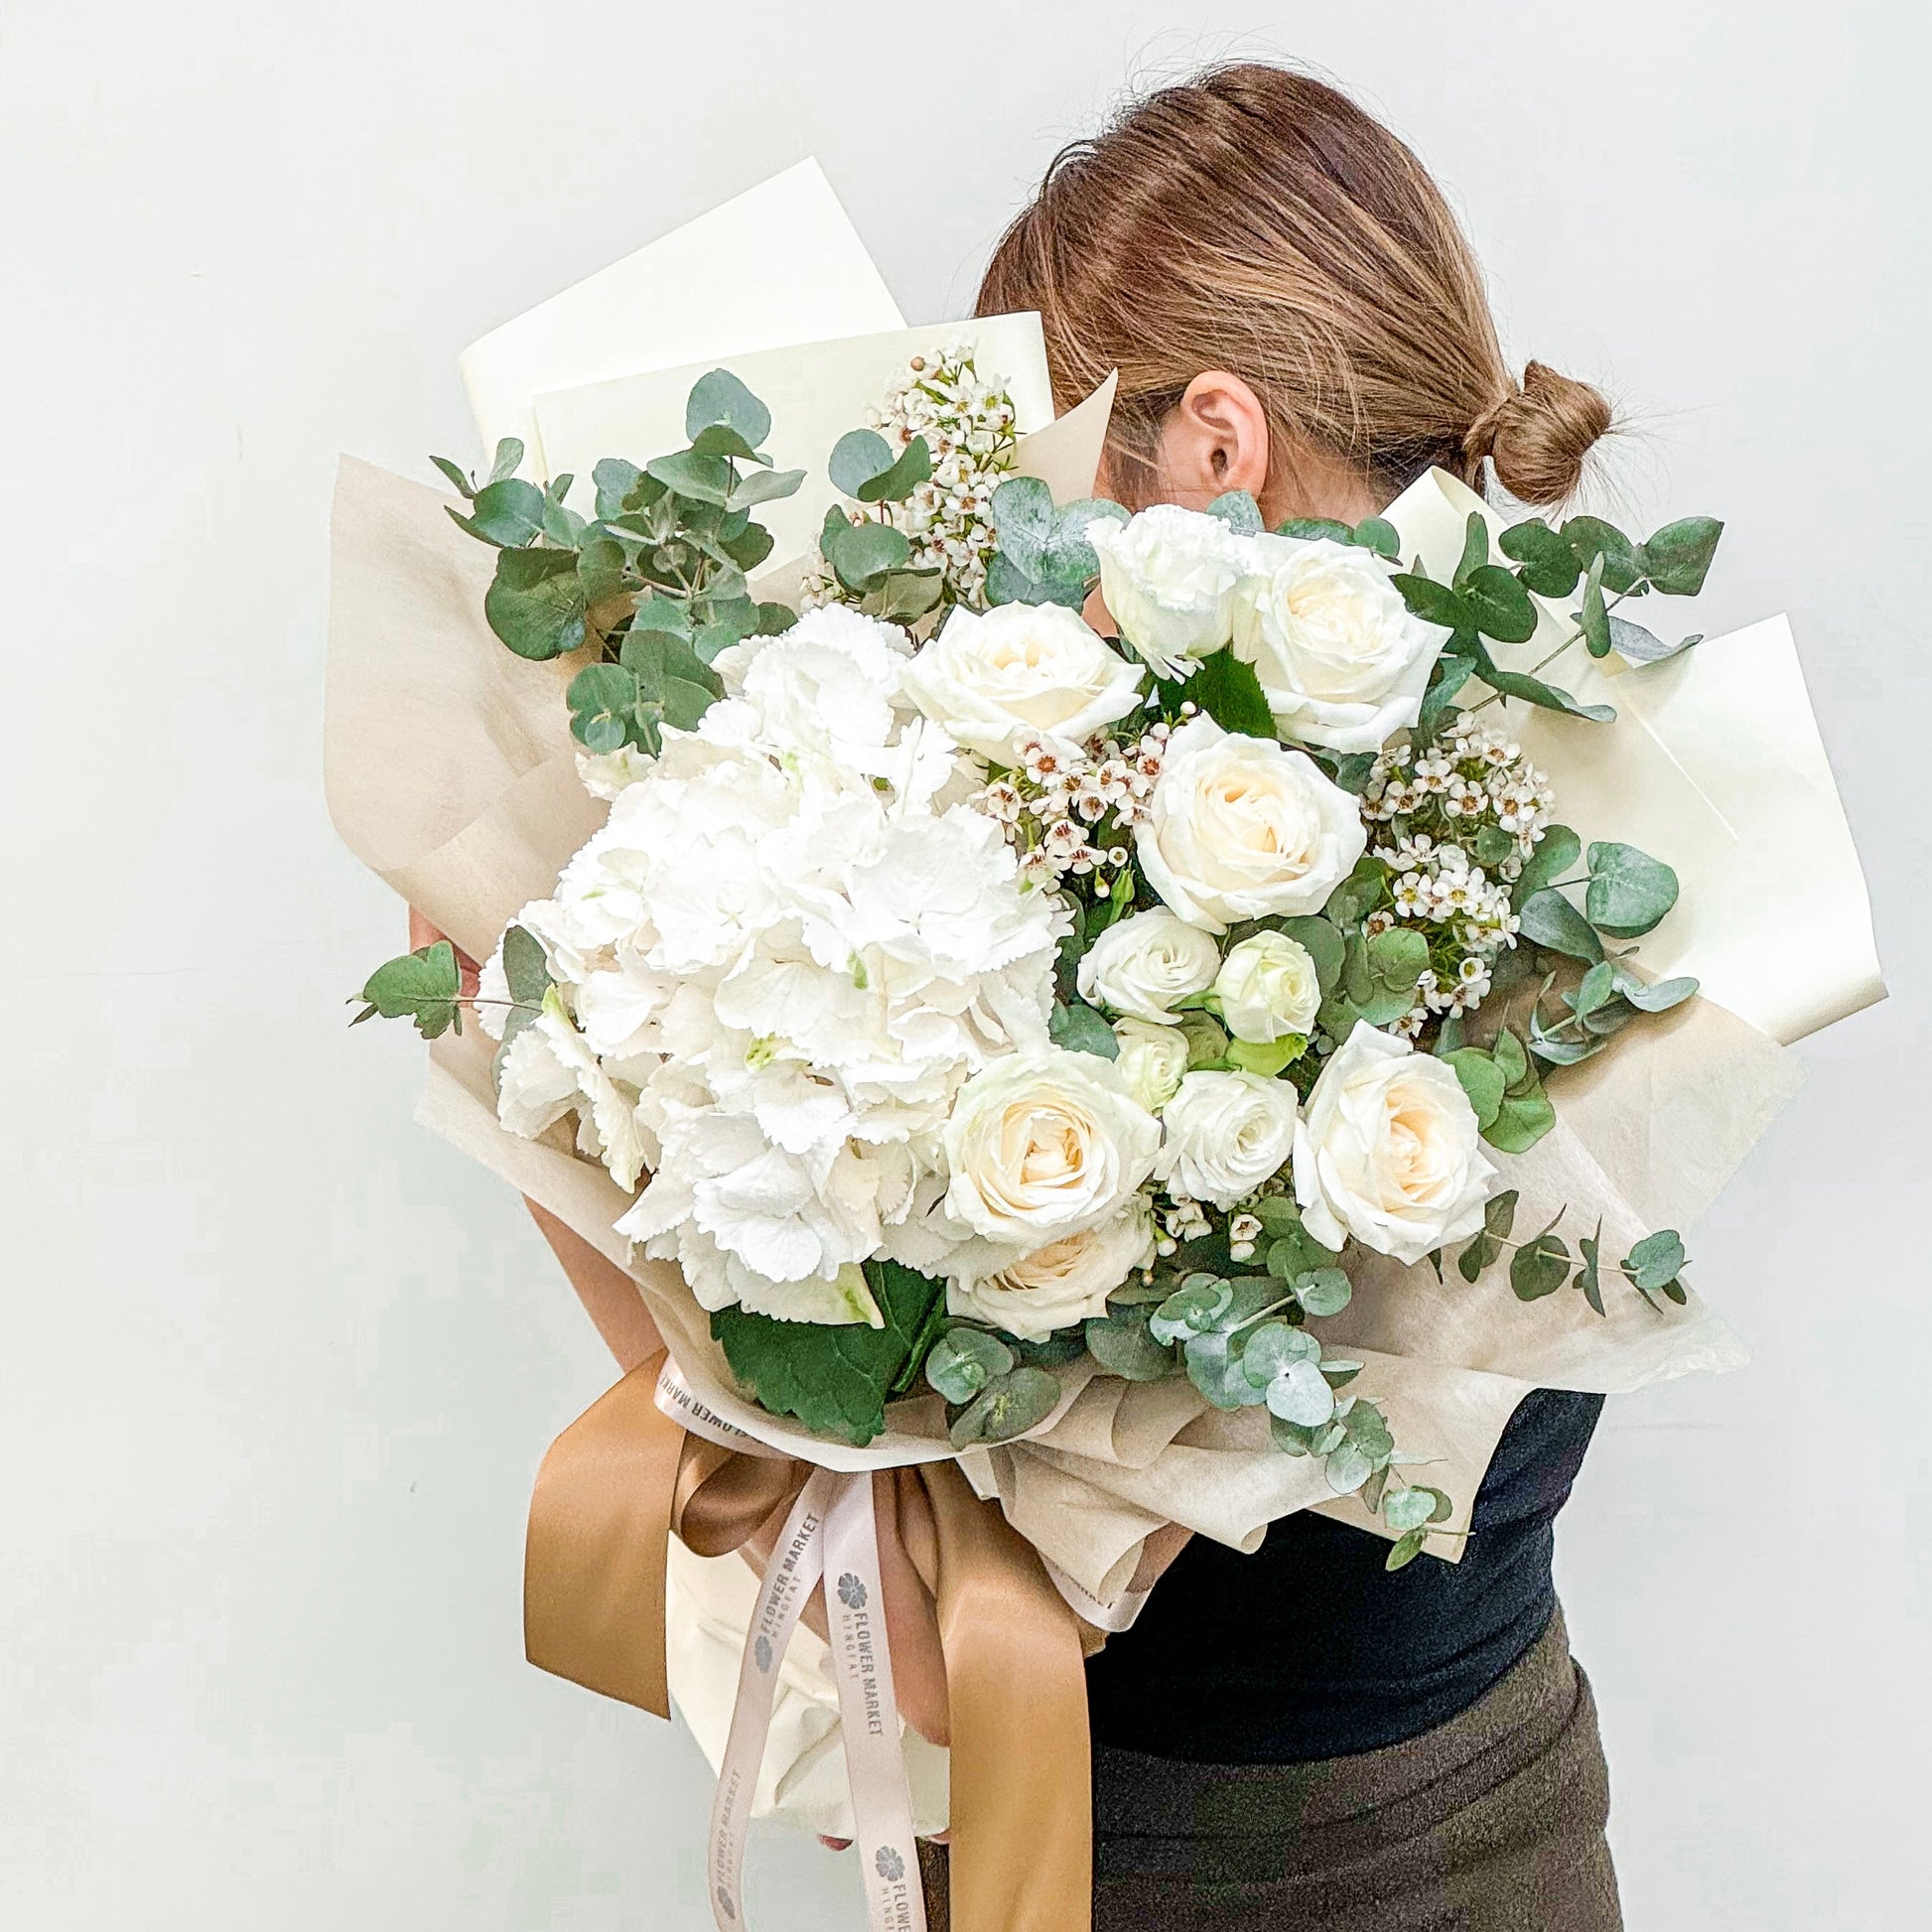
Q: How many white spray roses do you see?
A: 4